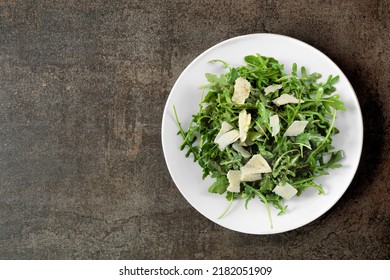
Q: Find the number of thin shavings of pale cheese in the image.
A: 13